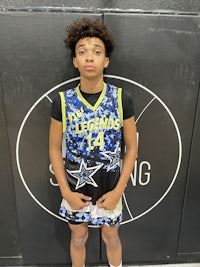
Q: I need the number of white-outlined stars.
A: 2